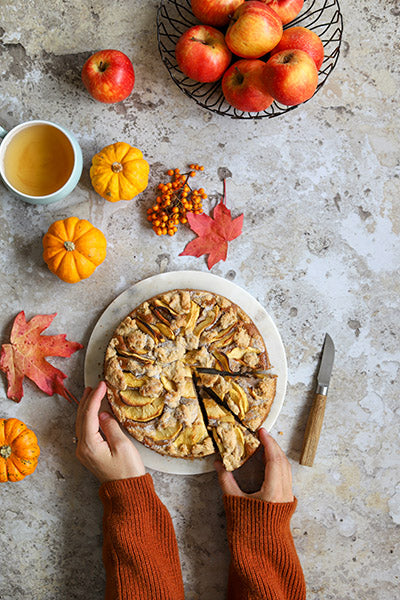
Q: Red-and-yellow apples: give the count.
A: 8